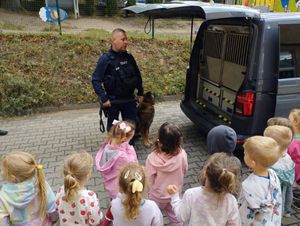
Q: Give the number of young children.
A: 11